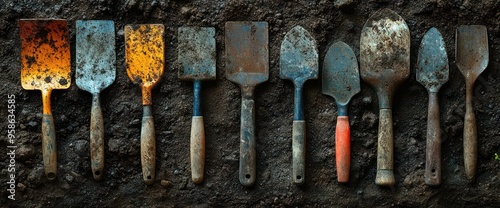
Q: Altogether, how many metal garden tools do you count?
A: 10